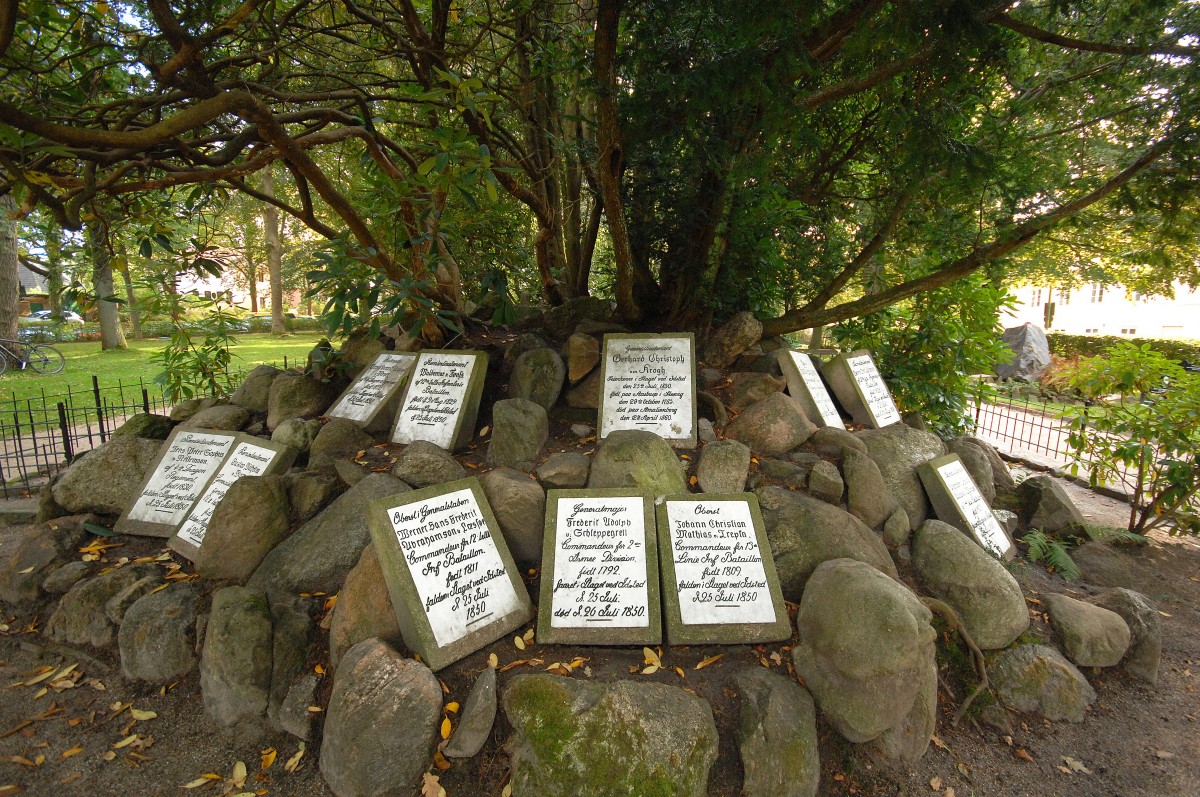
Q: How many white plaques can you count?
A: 11